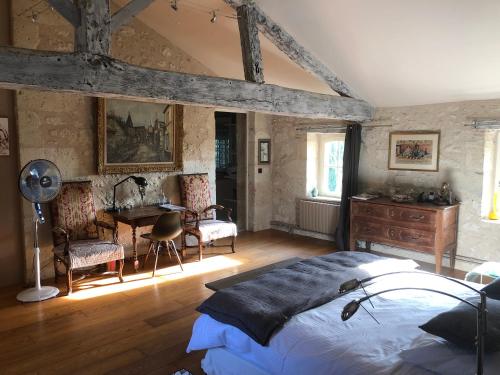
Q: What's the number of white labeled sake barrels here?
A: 0